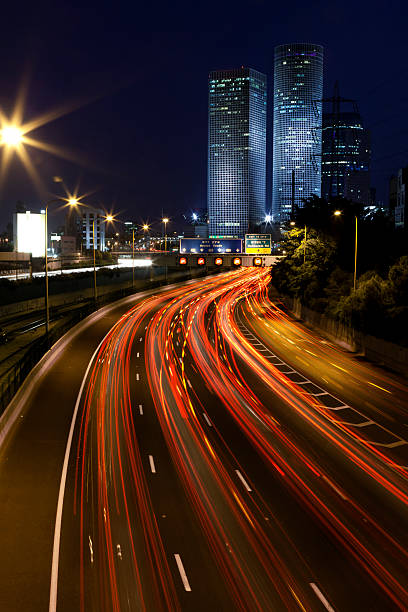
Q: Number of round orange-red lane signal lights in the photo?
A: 5